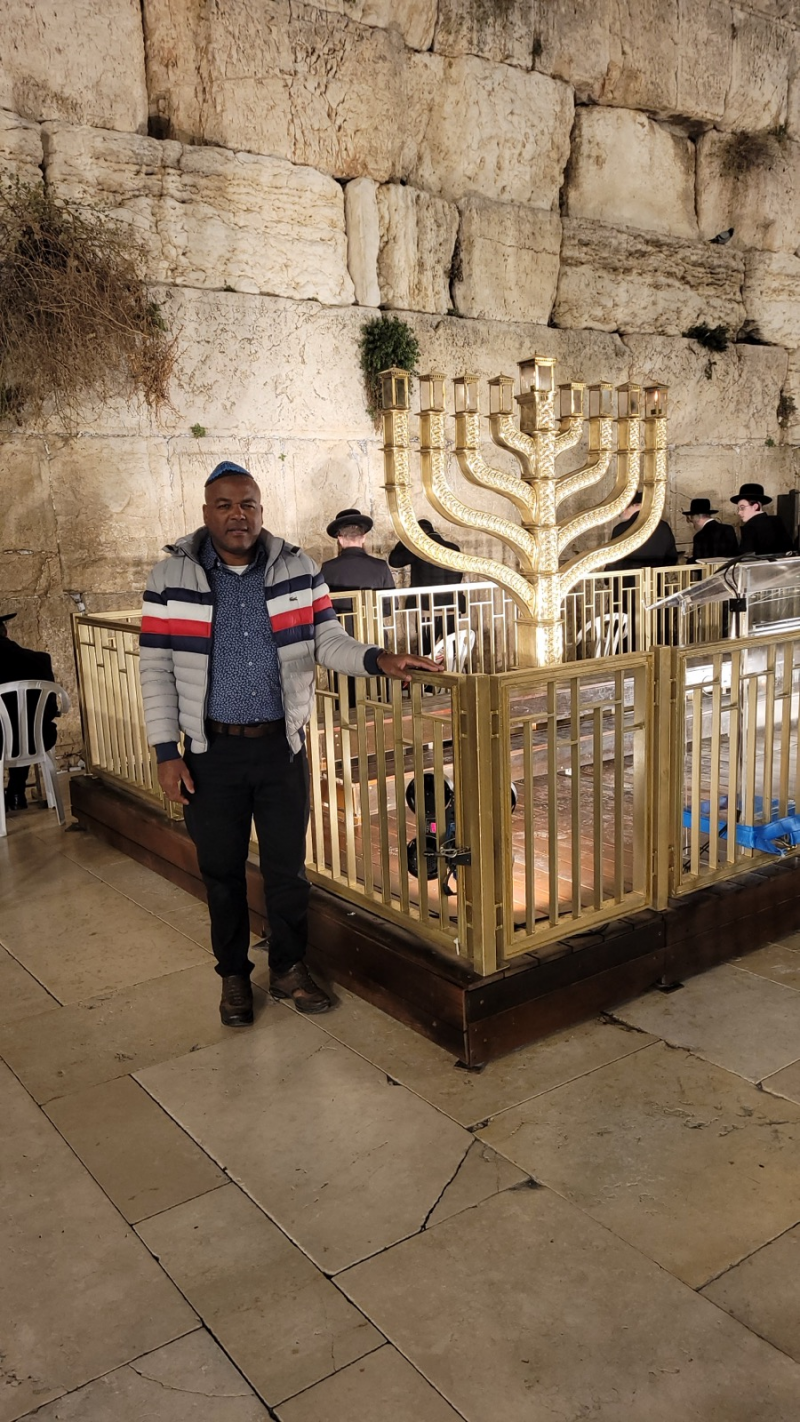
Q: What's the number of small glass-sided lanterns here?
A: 9